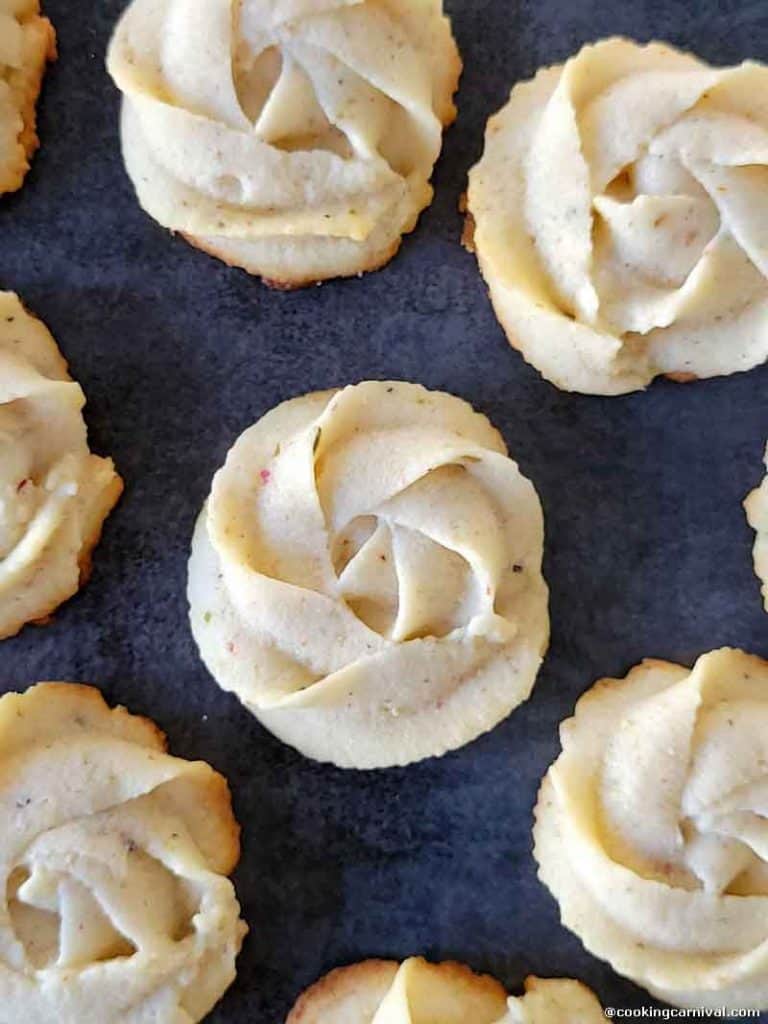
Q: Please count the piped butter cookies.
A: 9